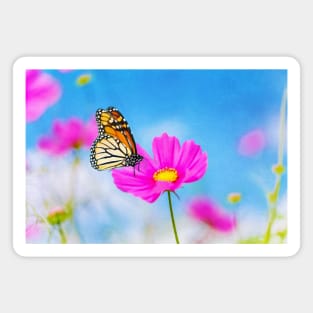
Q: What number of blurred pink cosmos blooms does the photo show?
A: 4